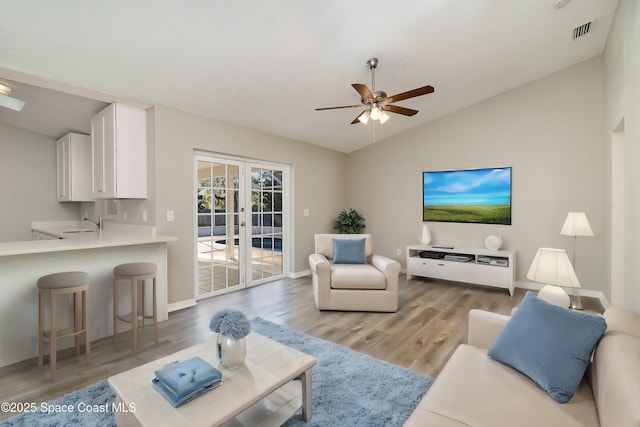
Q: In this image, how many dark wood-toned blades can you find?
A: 5